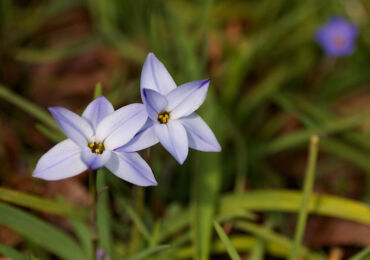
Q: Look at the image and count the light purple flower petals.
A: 12